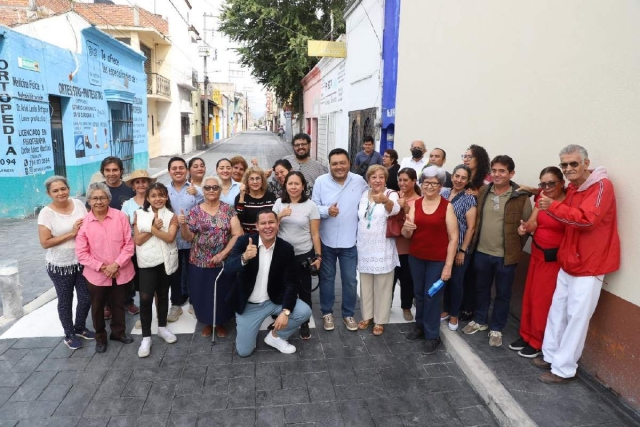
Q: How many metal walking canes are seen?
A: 1